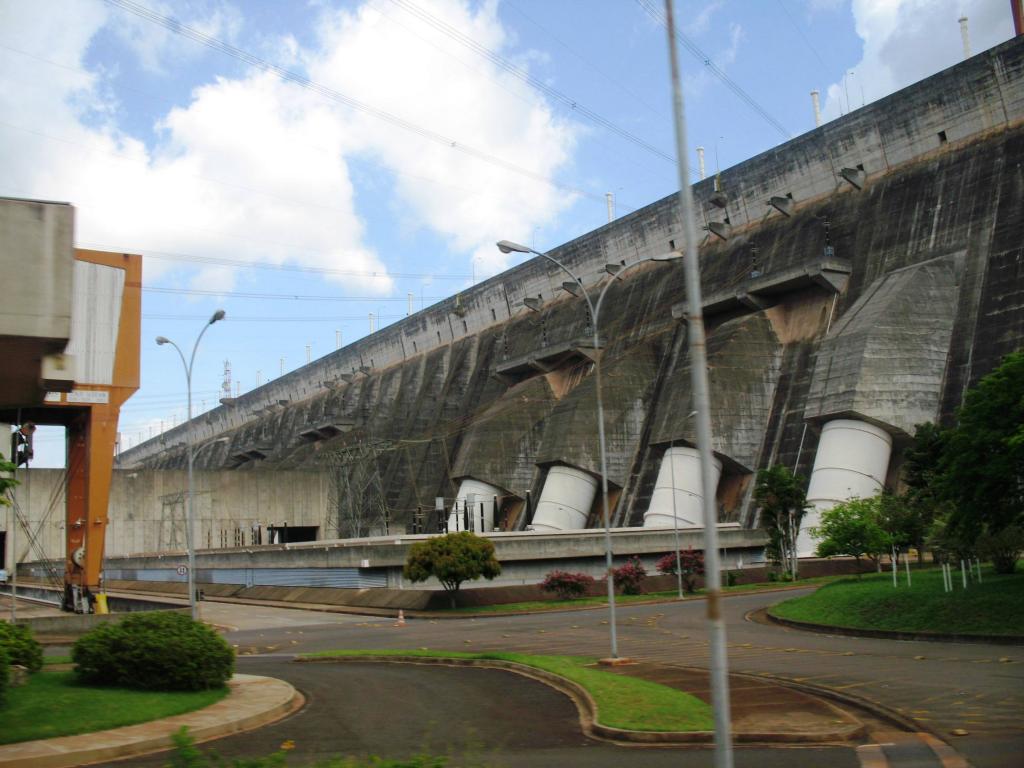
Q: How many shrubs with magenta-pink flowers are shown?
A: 3